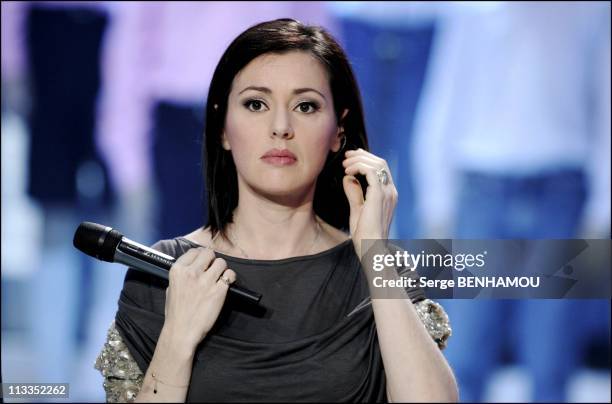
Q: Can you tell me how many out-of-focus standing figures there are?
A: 4